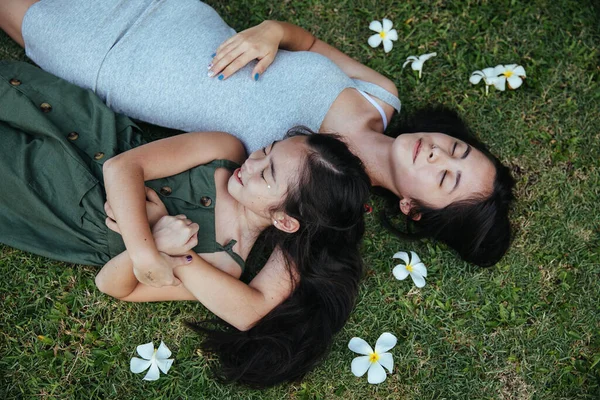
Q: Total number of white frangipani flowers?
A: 7